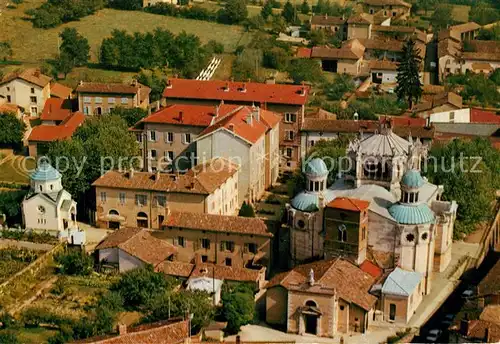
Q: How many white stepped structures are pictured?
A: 1